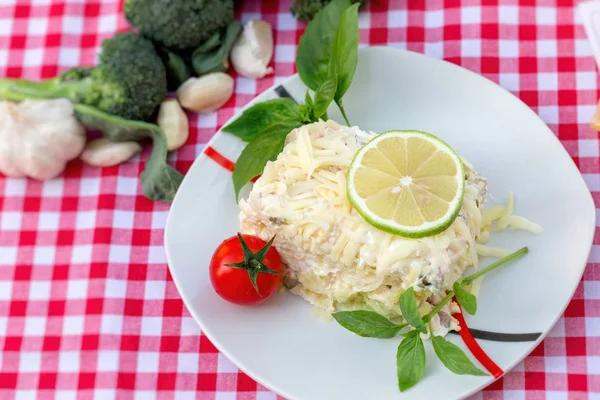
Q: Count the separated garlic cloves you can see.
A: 4